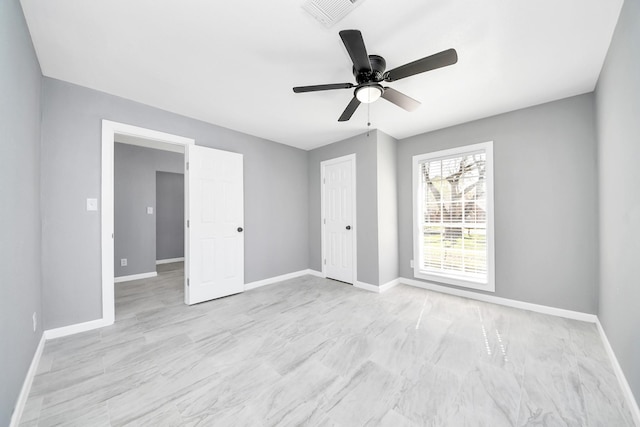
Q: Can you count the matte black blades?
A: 5